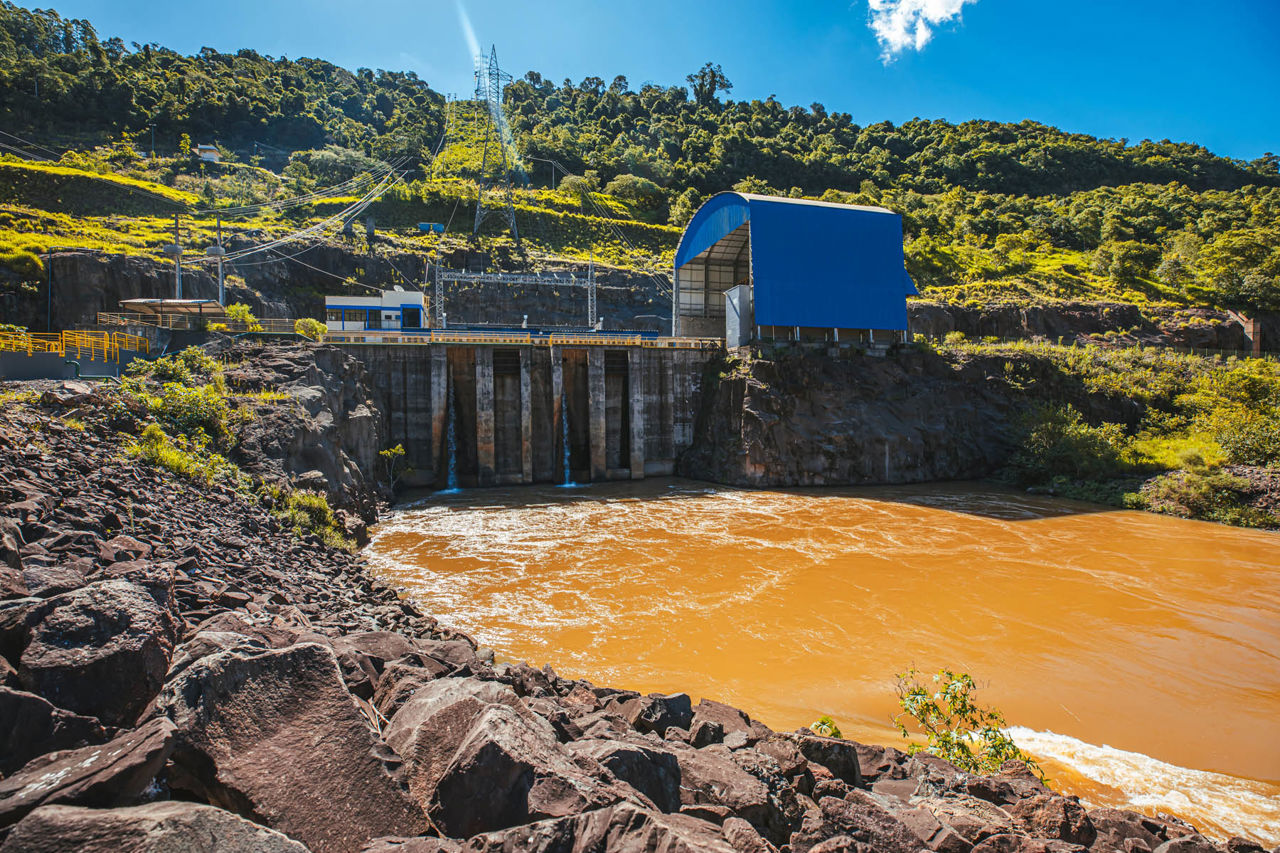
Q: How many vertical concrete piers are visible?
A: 6